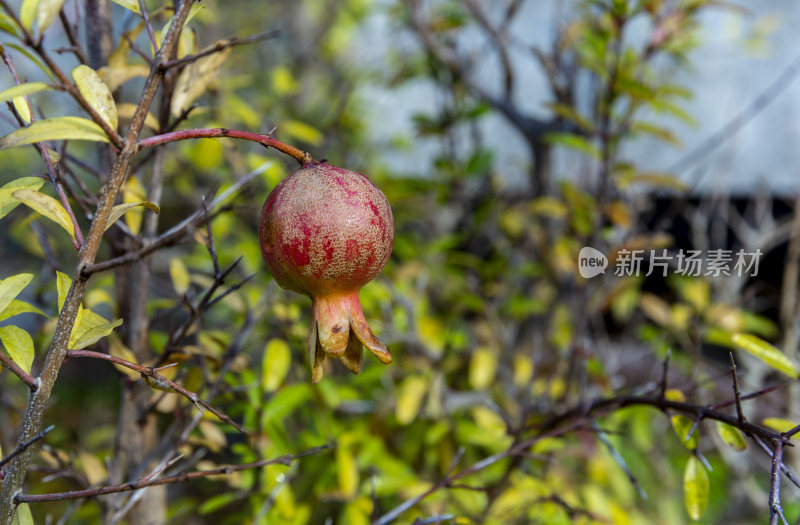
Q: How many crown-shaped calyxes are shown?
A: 1